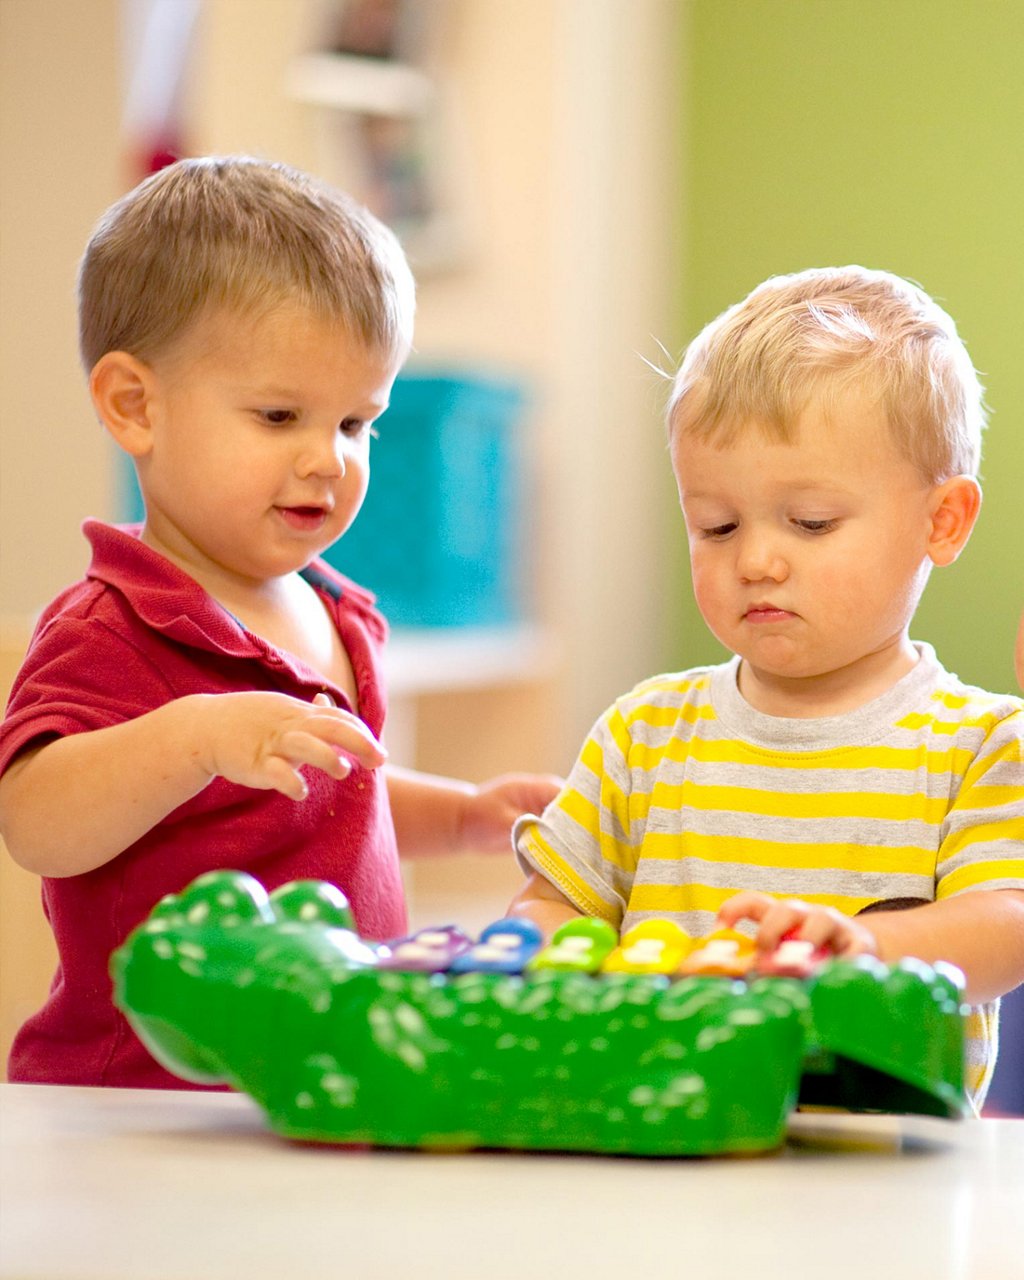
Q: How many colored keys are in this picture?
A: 6